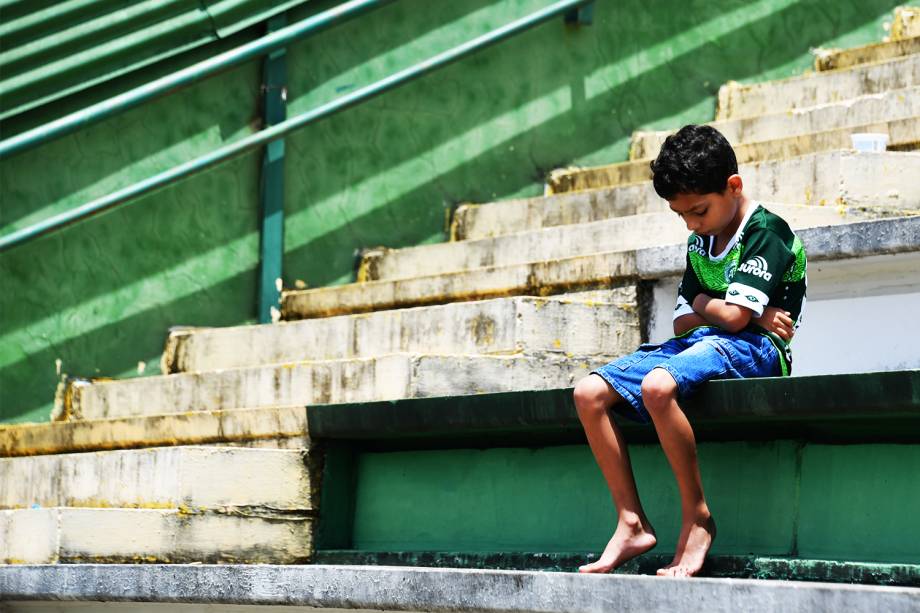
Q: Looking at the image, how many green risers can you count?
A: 1